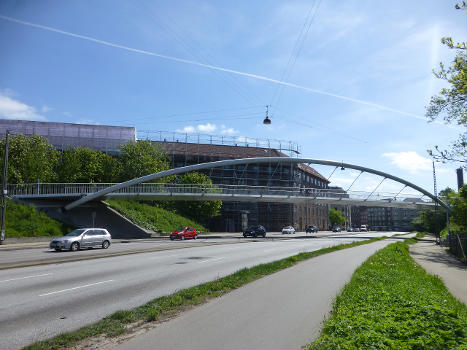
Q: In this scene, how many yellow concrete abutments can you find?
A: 0